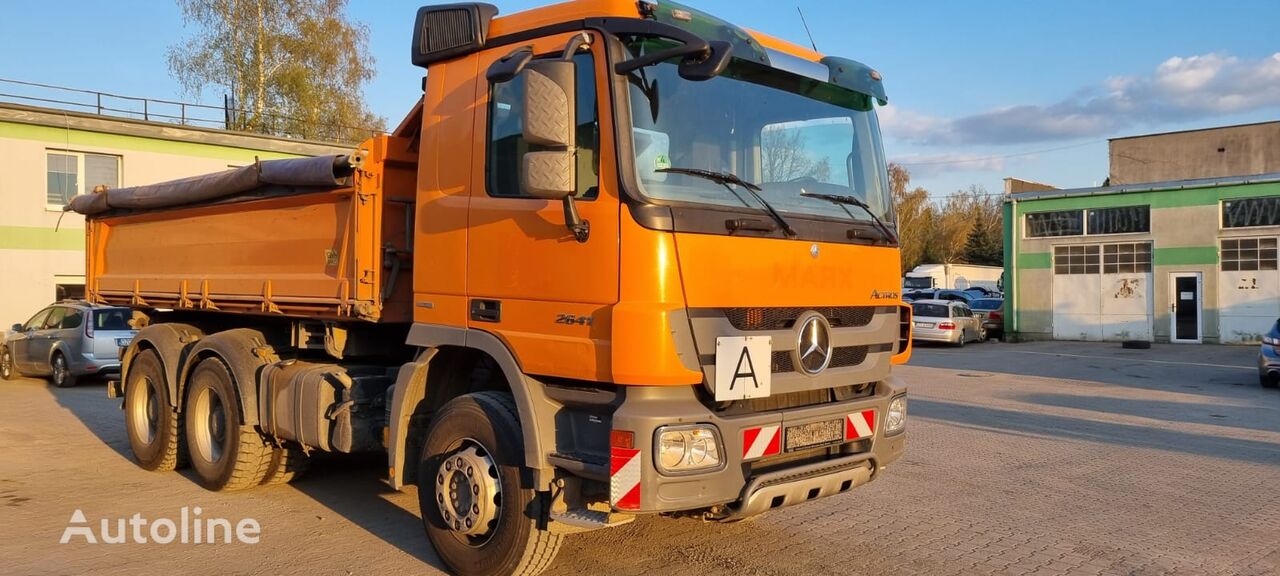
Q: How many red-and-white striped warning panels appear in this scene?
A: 3